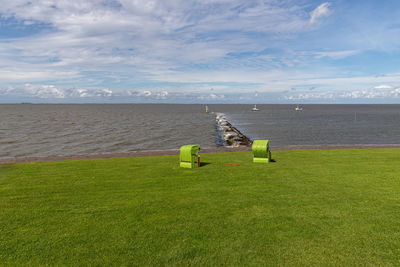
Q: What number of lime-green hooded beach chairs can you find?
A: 2